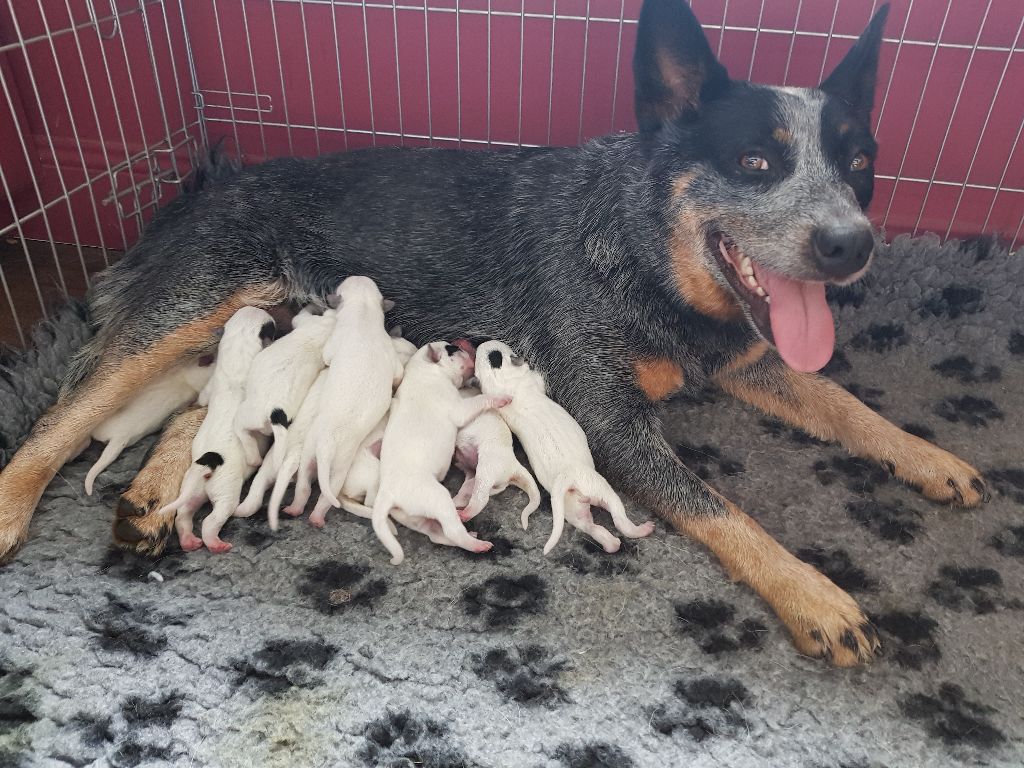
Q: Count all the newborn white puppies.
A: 9